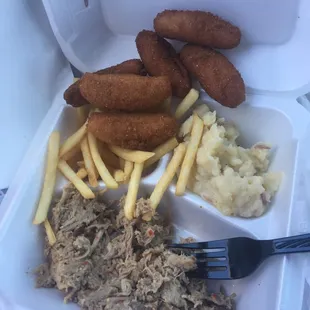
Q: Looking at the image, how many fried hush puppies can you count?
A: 6